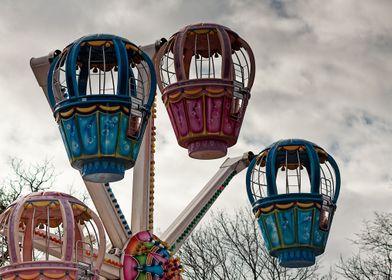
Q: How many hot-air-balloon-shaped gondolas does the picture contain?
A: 4